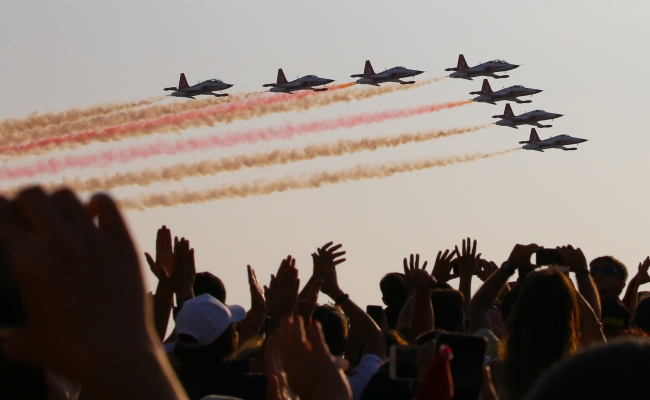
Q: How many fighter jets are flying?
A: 7